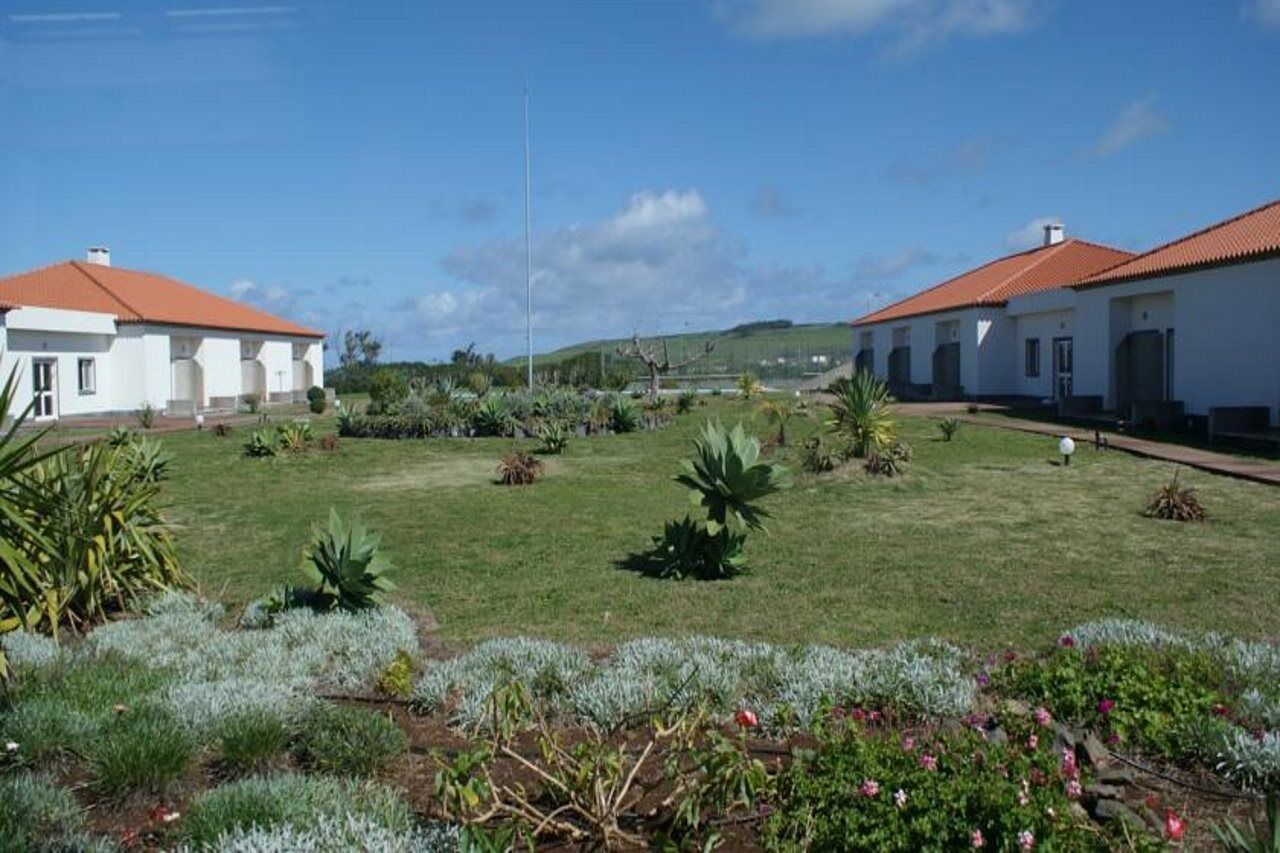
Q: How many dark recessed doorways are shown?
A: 4